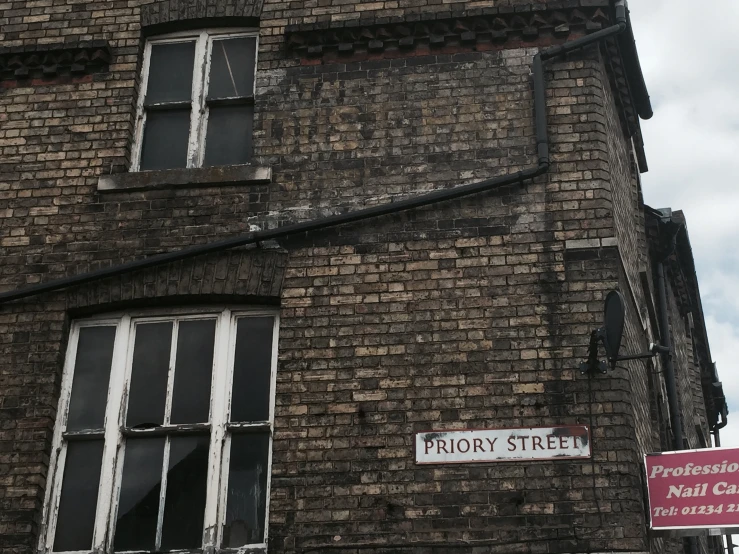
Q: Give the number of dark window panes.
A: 12